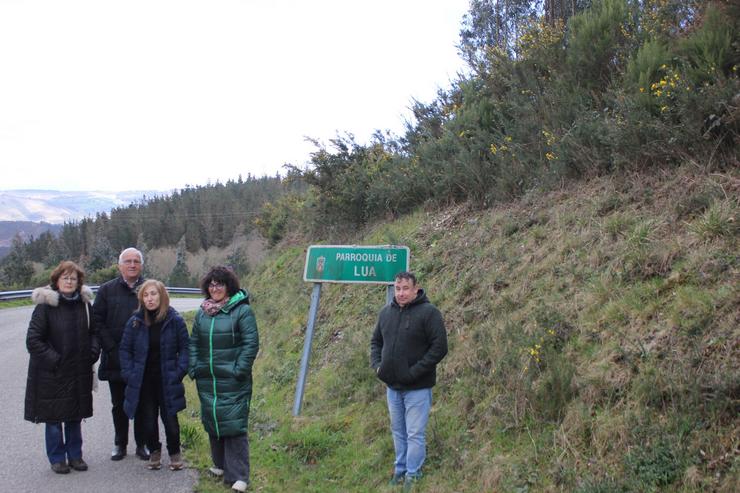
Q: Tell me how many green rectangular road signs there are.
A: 1